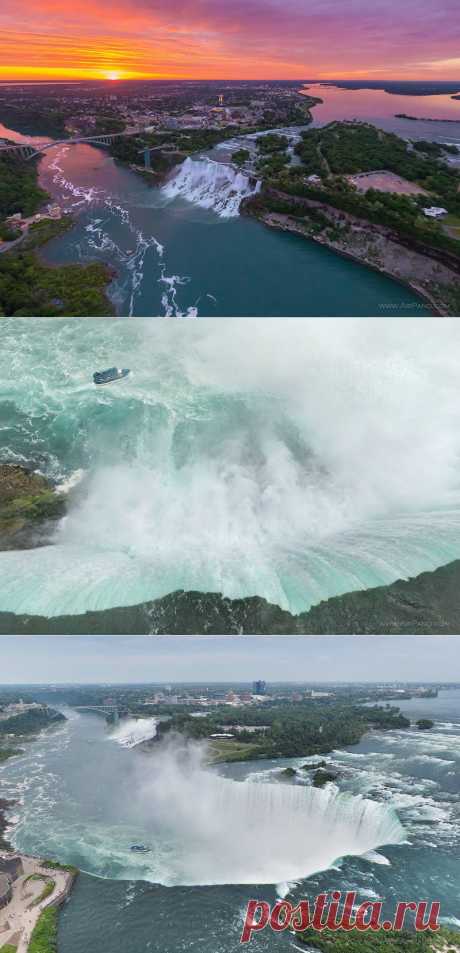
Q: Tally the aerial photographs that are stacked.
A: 3